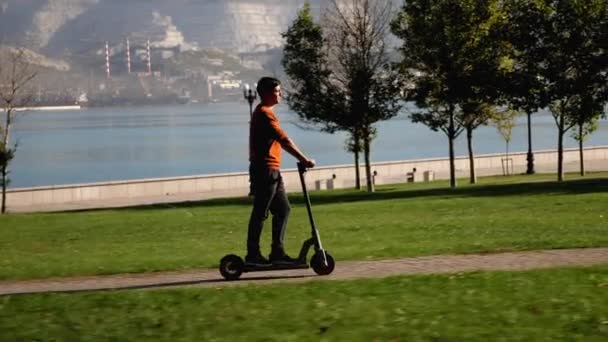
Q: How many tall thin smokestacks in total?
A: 3